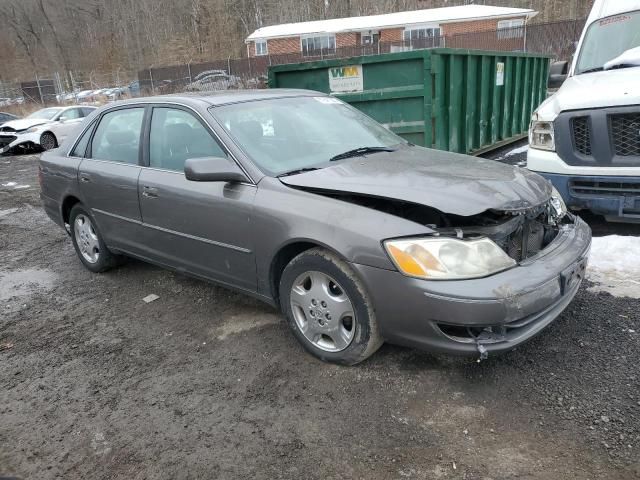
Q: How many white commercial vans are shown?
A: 1